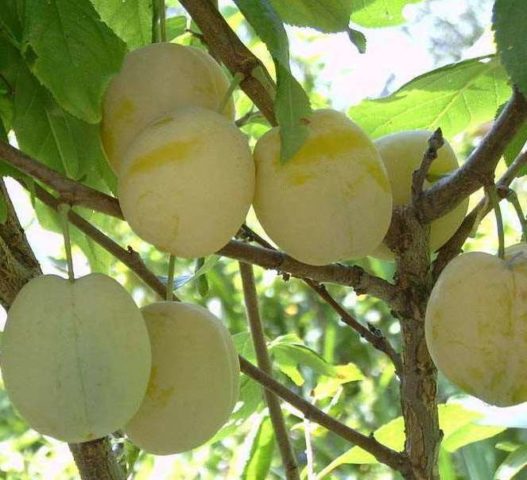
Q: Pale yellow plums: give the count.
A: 7